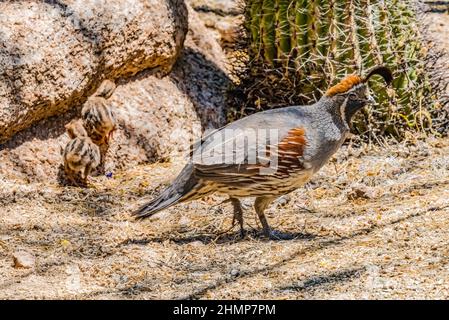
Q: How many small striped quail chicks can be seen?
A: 2